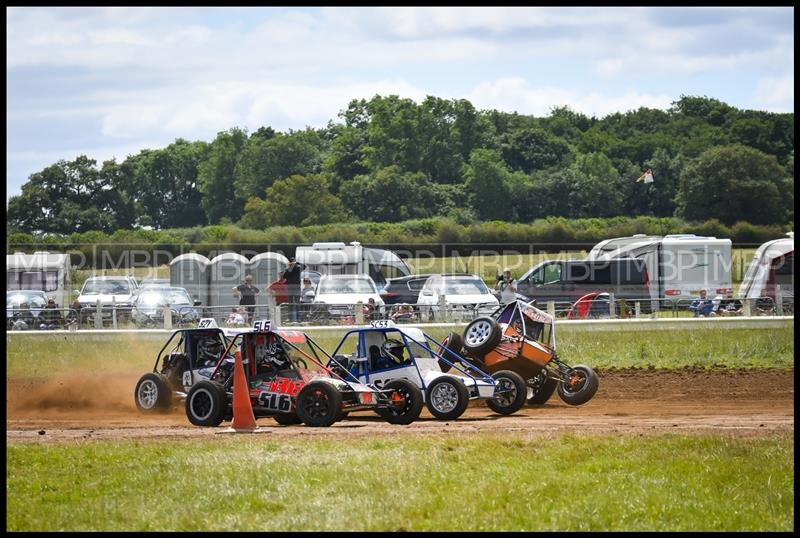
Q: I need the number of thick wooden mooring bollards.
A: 0